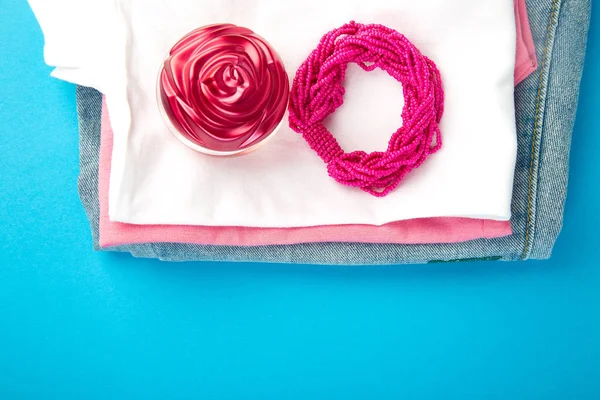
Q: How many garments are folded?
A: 3